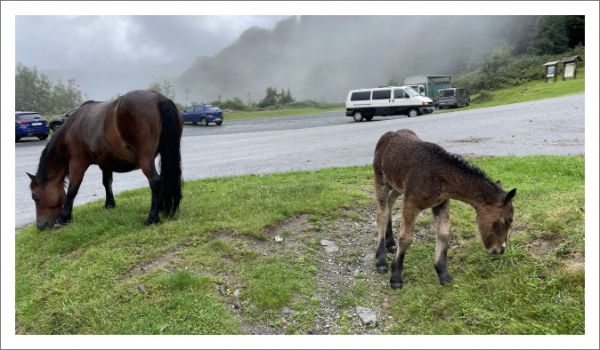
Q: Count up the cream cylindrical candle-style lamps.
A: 0